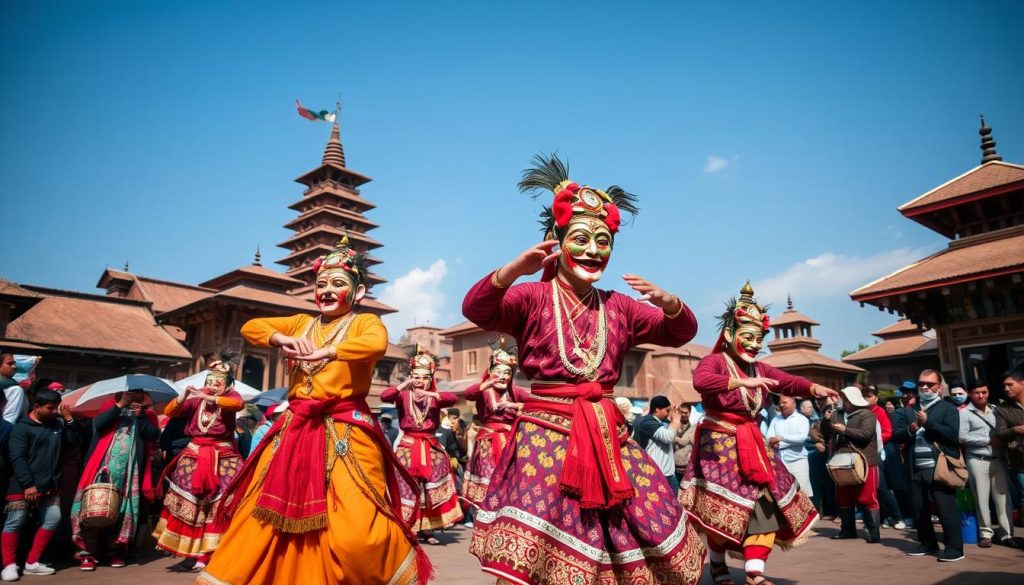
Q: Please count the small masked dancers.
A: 3